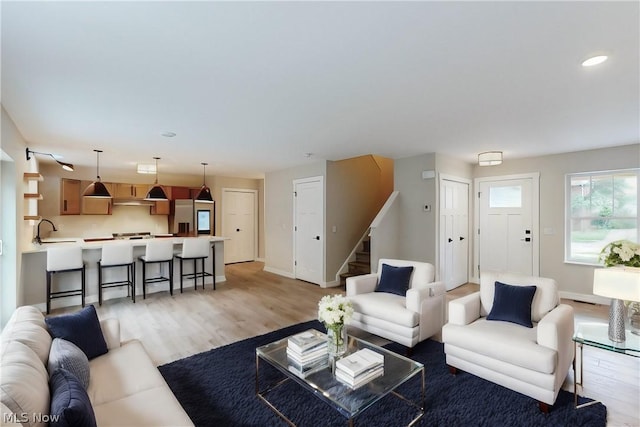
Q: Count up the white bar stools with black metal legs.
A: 4